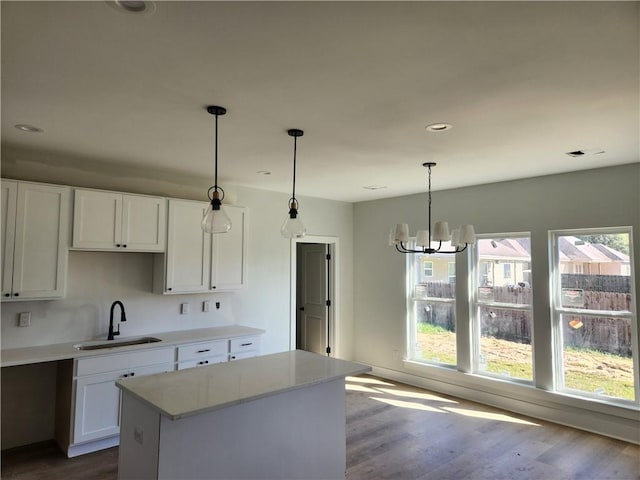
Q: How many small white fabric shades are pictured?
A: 6